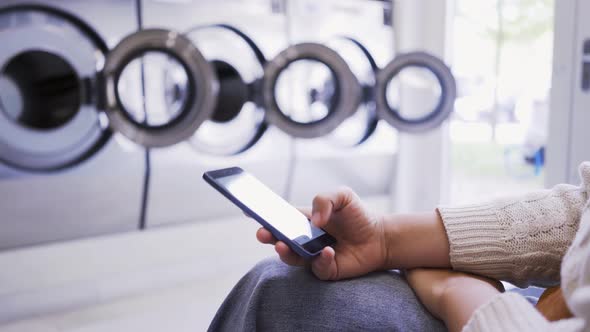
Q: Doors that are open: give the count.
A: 3